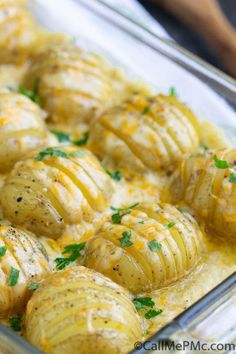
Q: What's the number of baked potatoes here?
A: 9